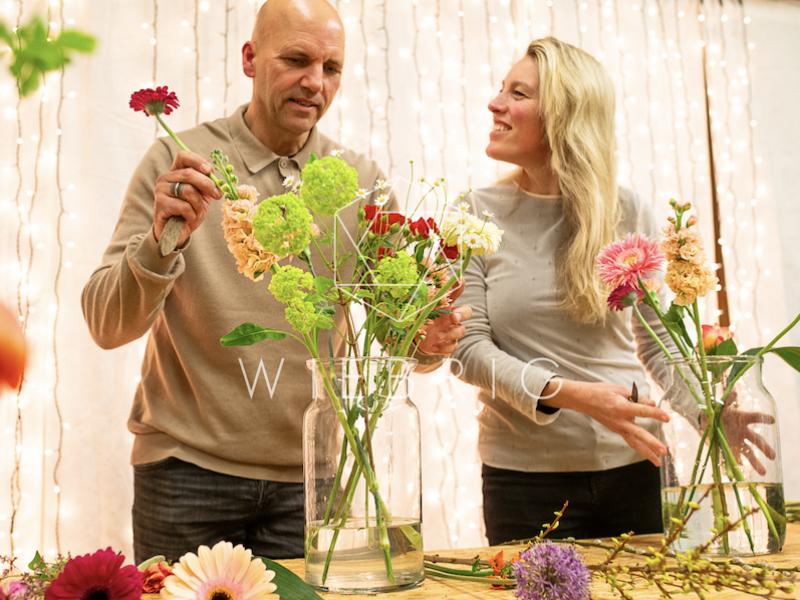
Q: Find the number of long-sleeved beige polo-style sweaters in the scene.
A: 1